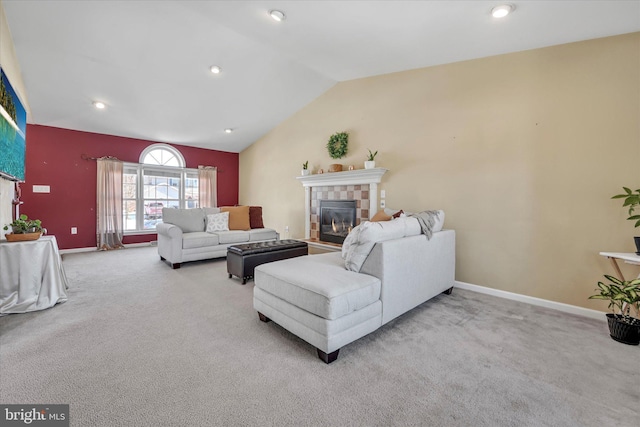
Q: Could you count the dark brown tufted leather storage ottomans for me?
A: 1